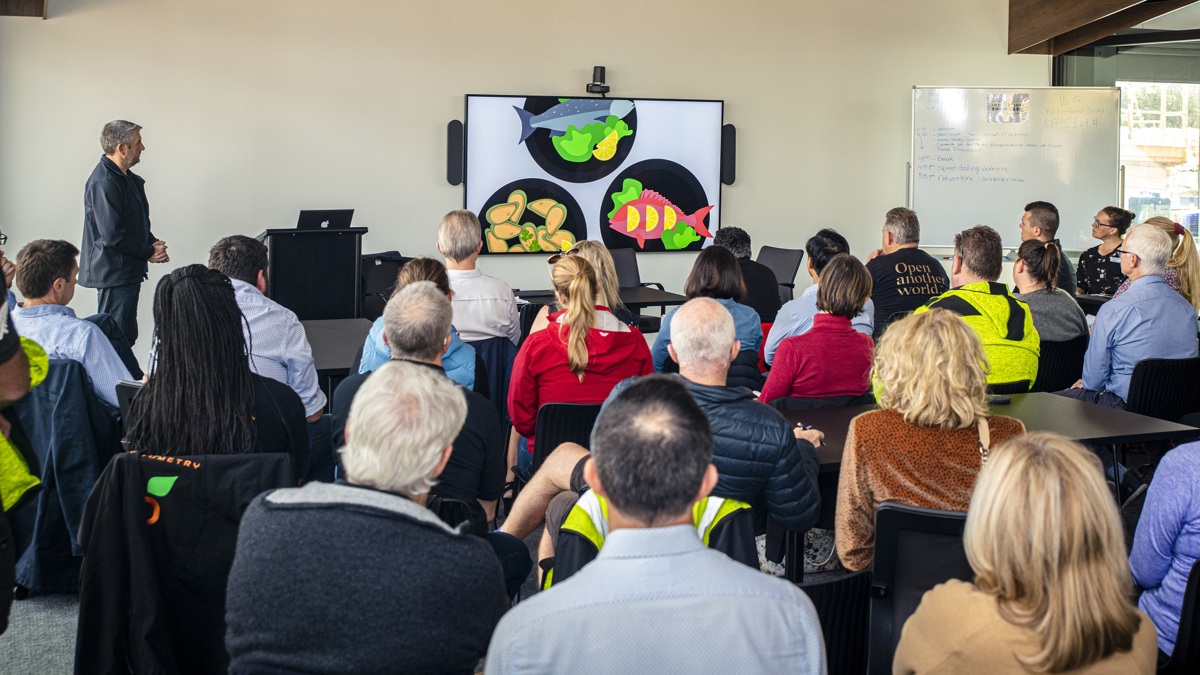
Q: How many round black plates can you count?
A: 3